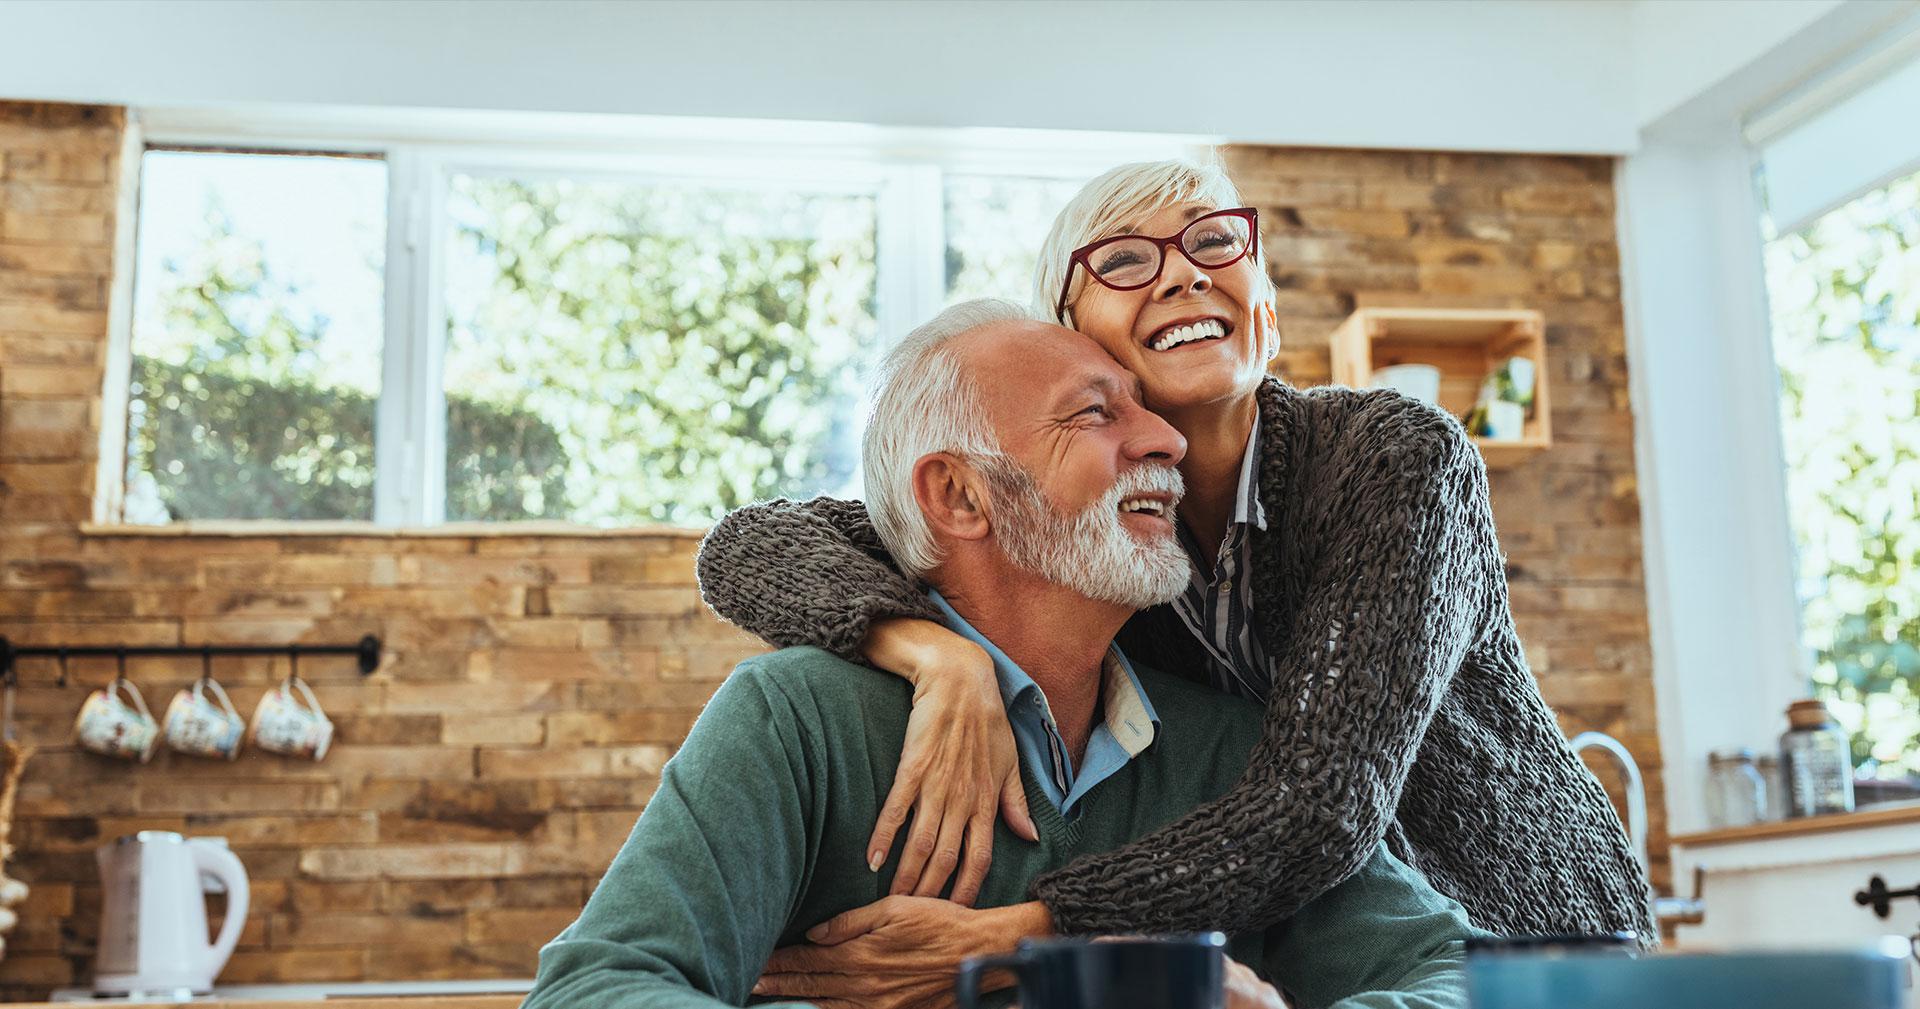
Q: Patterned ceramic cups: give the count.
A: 3